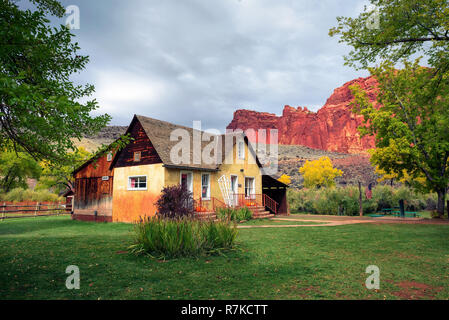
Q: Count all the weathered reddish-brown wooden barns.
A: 1